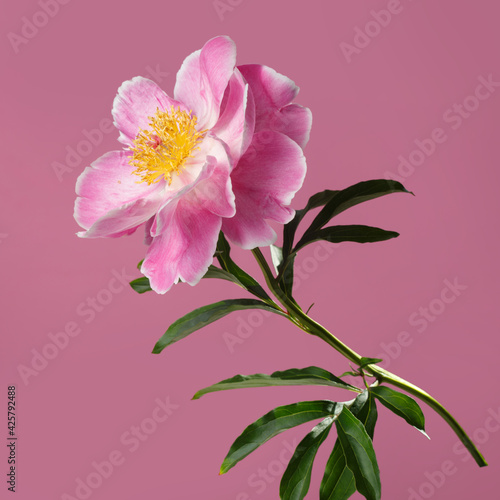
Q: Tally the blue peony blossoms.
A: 0